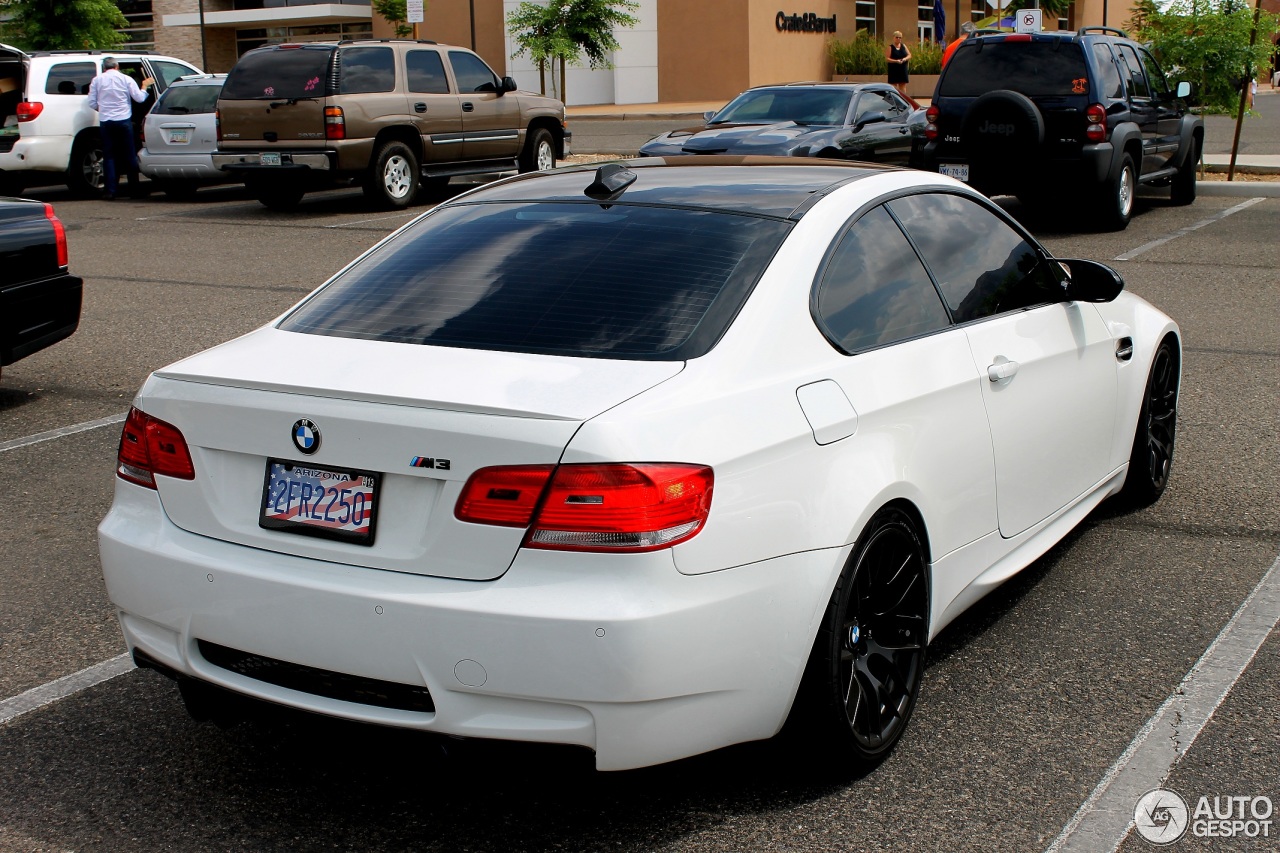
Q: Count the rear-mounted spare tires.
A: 1